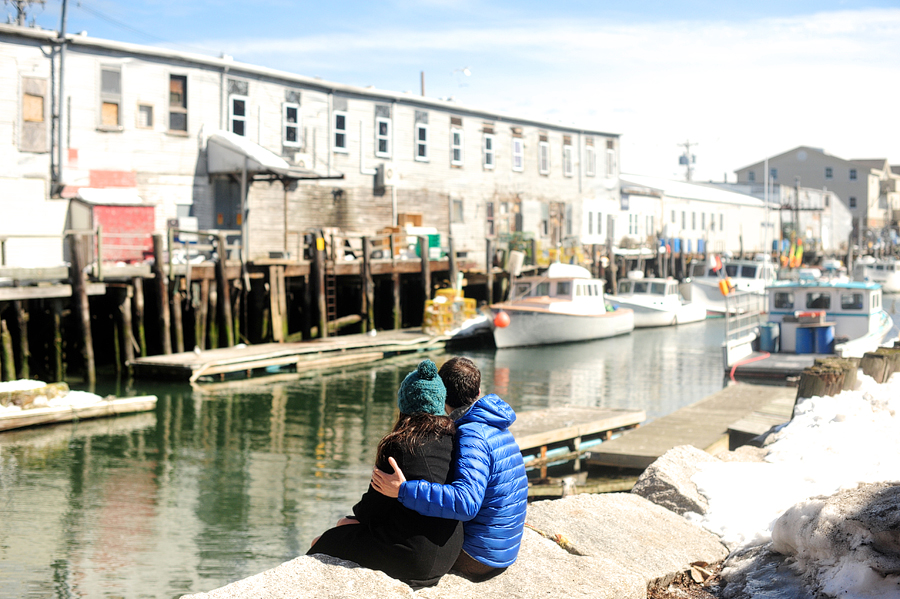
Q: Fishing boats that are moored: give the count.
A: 5